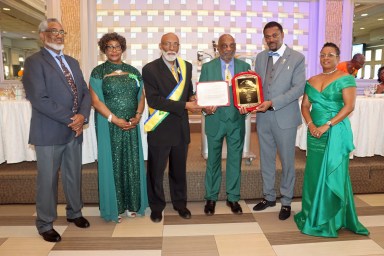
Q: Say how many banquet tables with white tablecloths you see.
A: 2